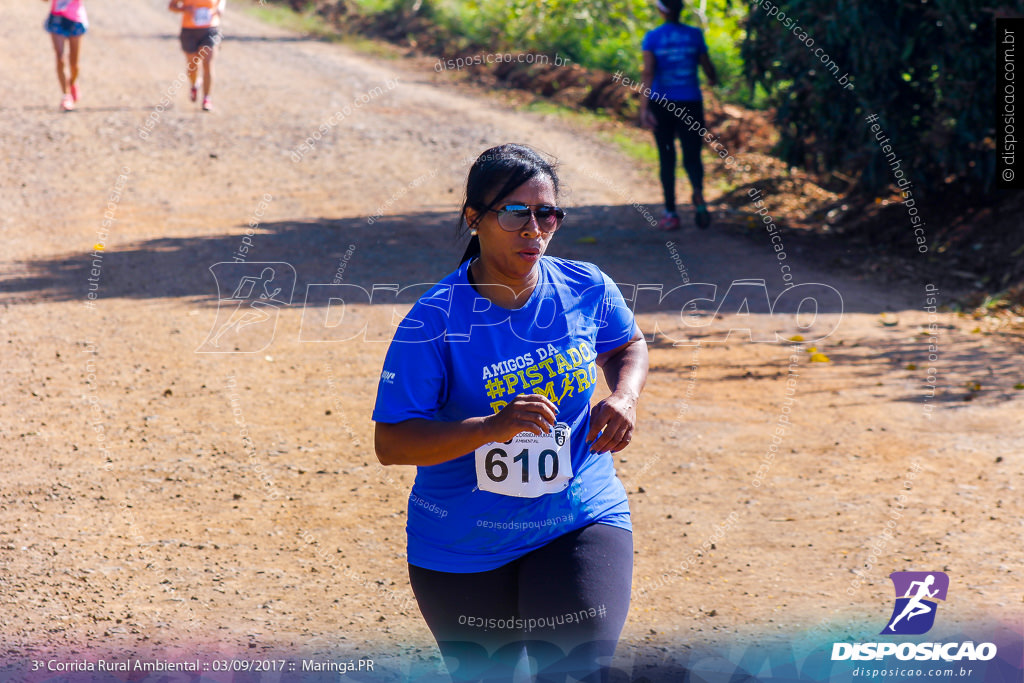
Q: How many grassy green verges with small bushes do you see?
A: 1